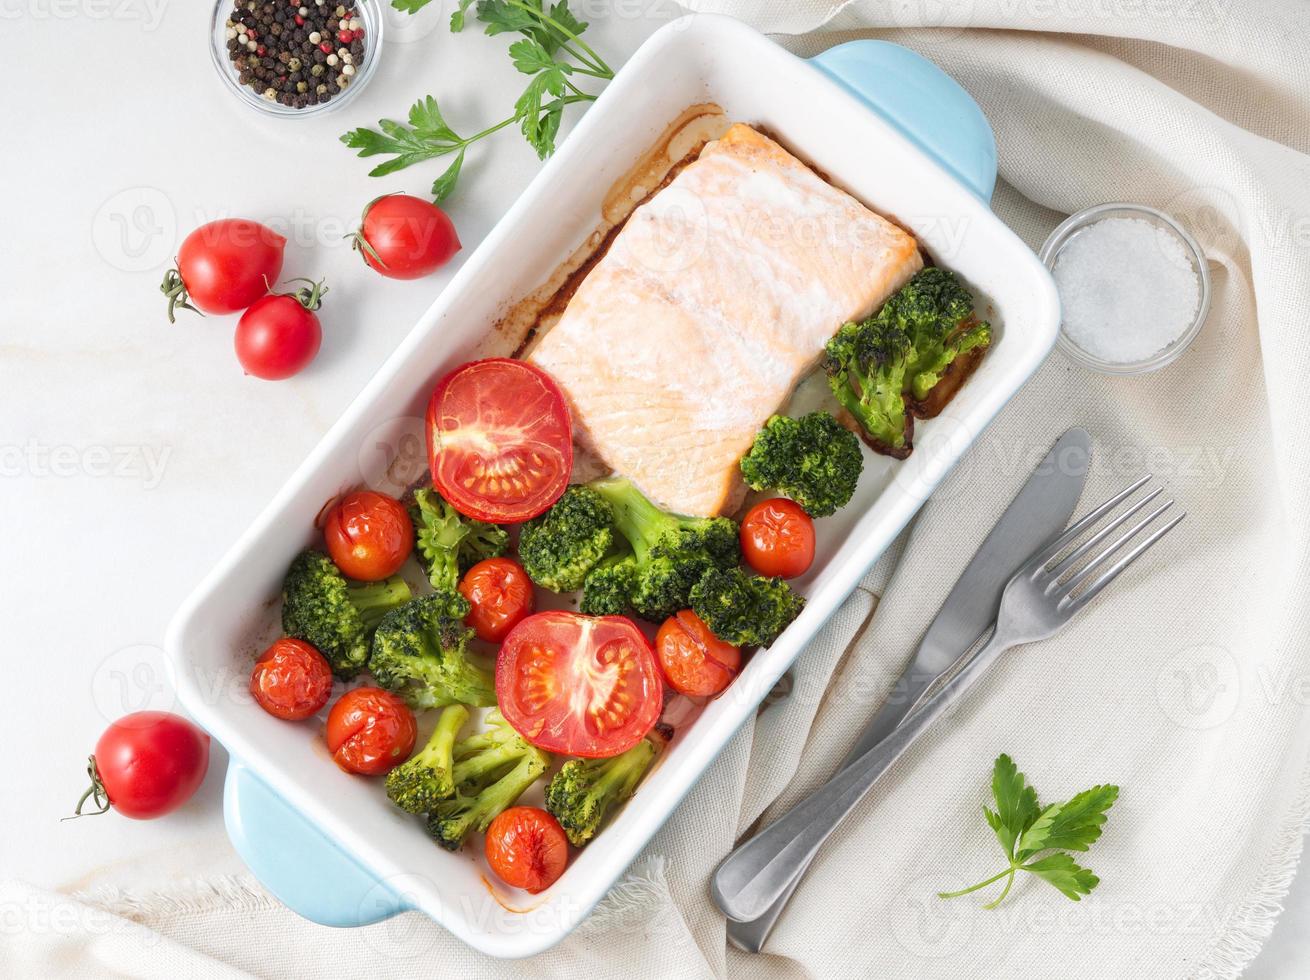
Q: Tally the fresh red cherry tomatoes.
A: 4